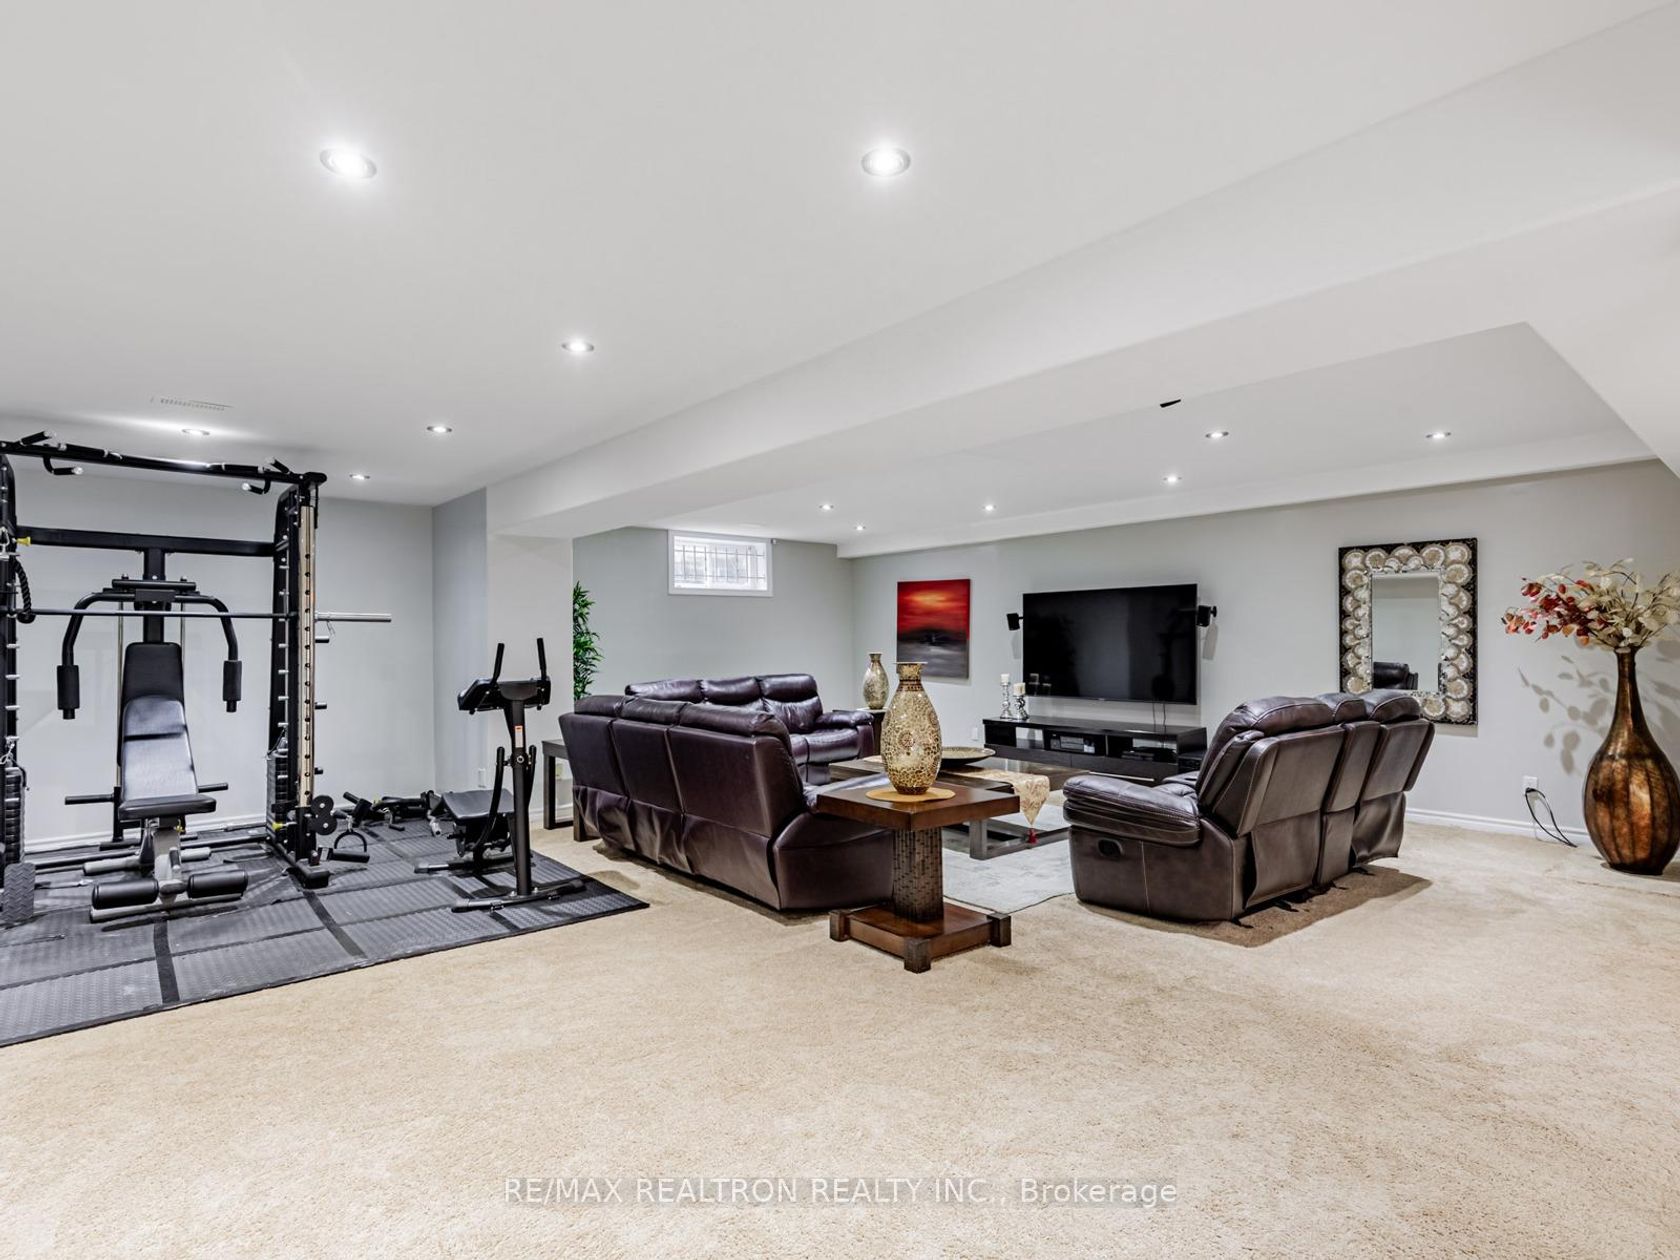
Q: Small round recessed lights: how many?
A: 12